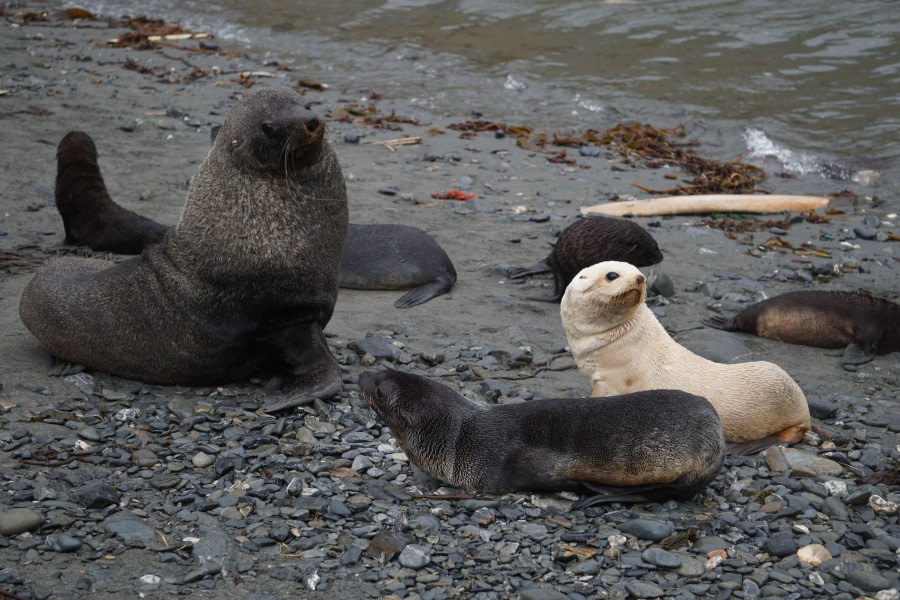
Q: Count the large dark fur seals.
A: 1